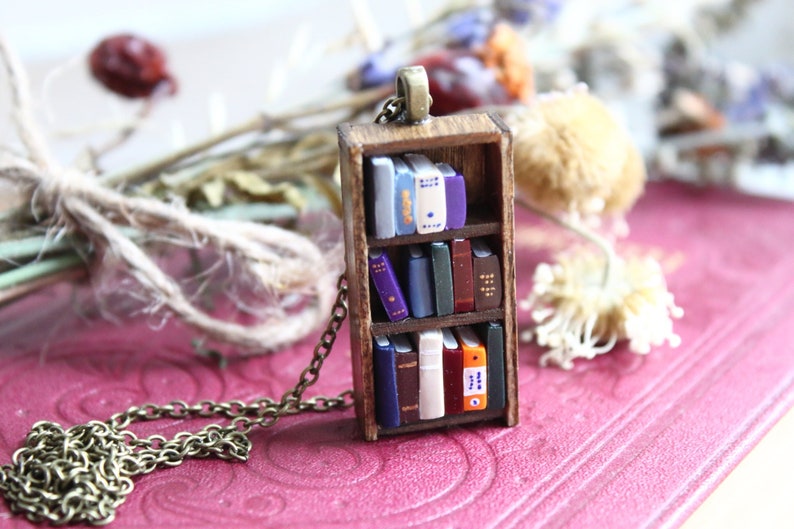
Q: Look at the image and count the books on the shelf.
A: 15